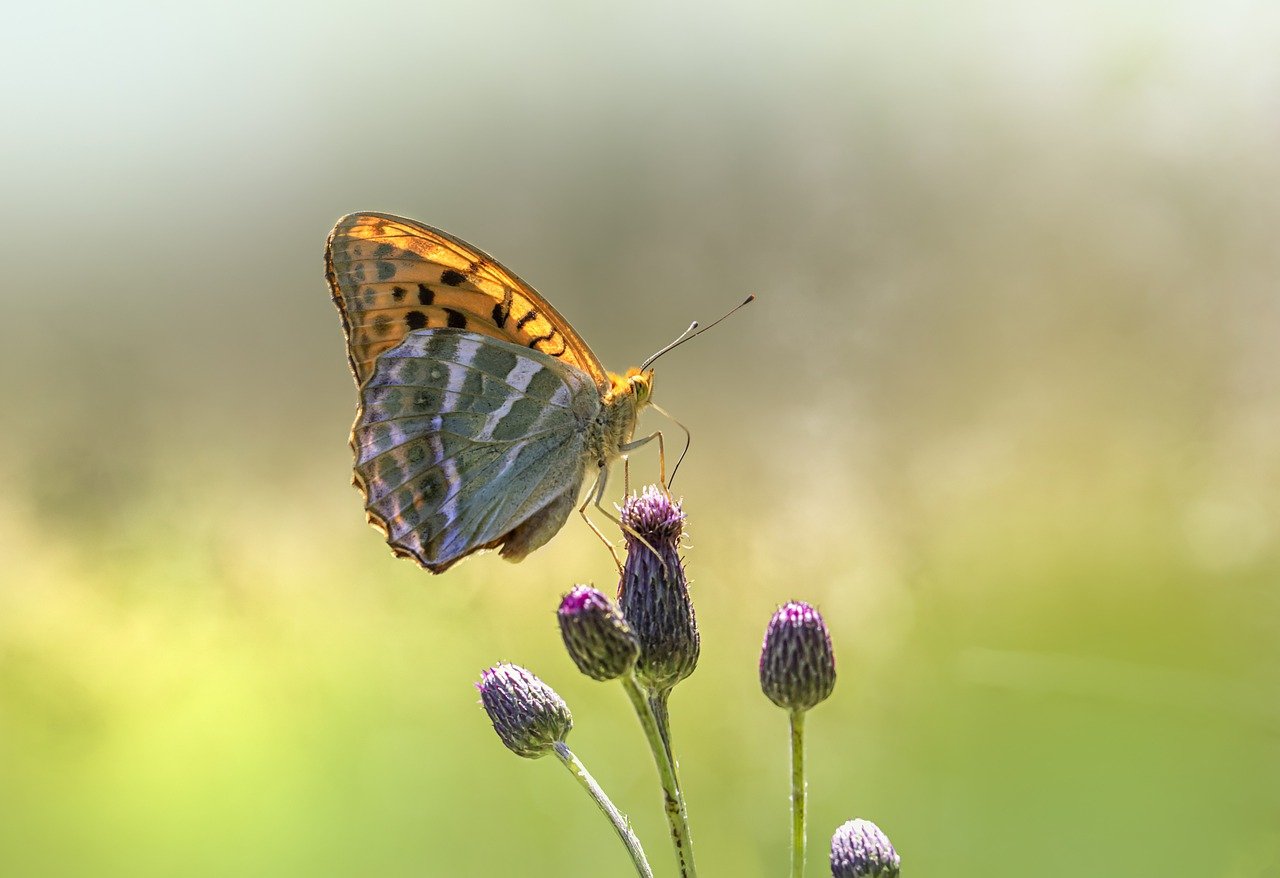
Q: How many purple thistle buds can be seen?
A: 5